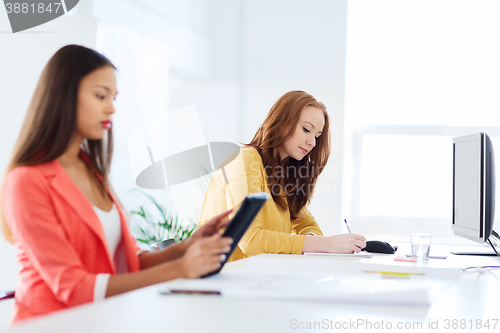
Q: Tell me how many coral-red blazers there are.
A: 1